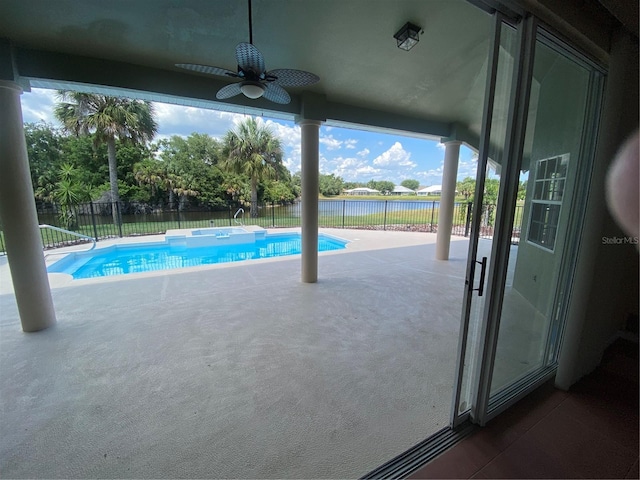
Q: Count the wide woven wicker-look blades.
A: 5